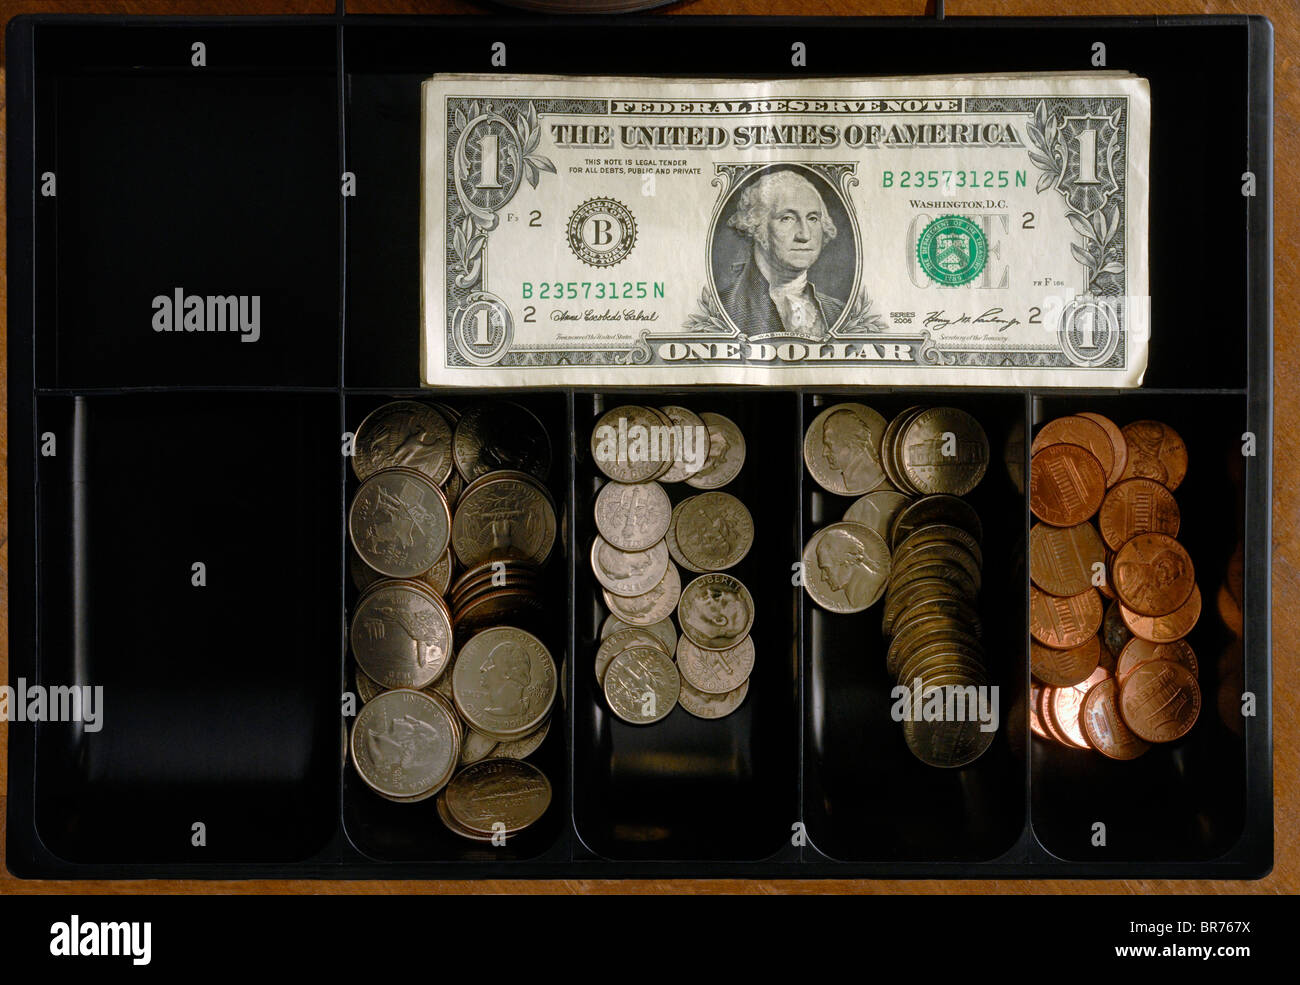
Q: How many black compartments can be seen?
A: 7